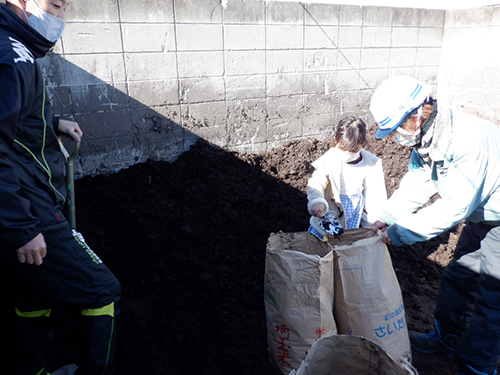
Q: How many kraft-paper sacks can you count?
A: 3